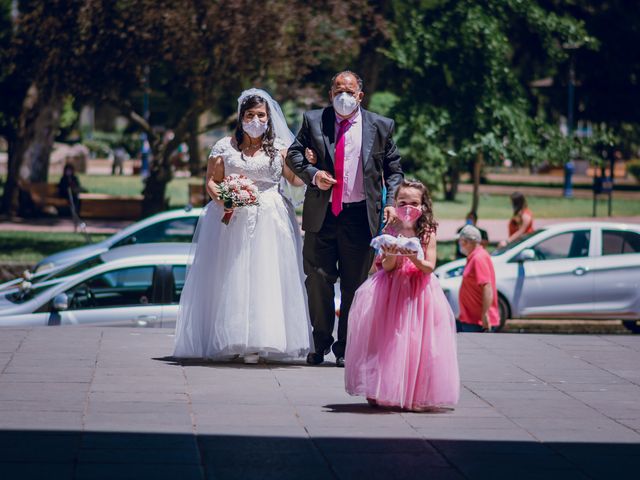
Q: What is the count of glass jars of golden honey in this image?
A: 0